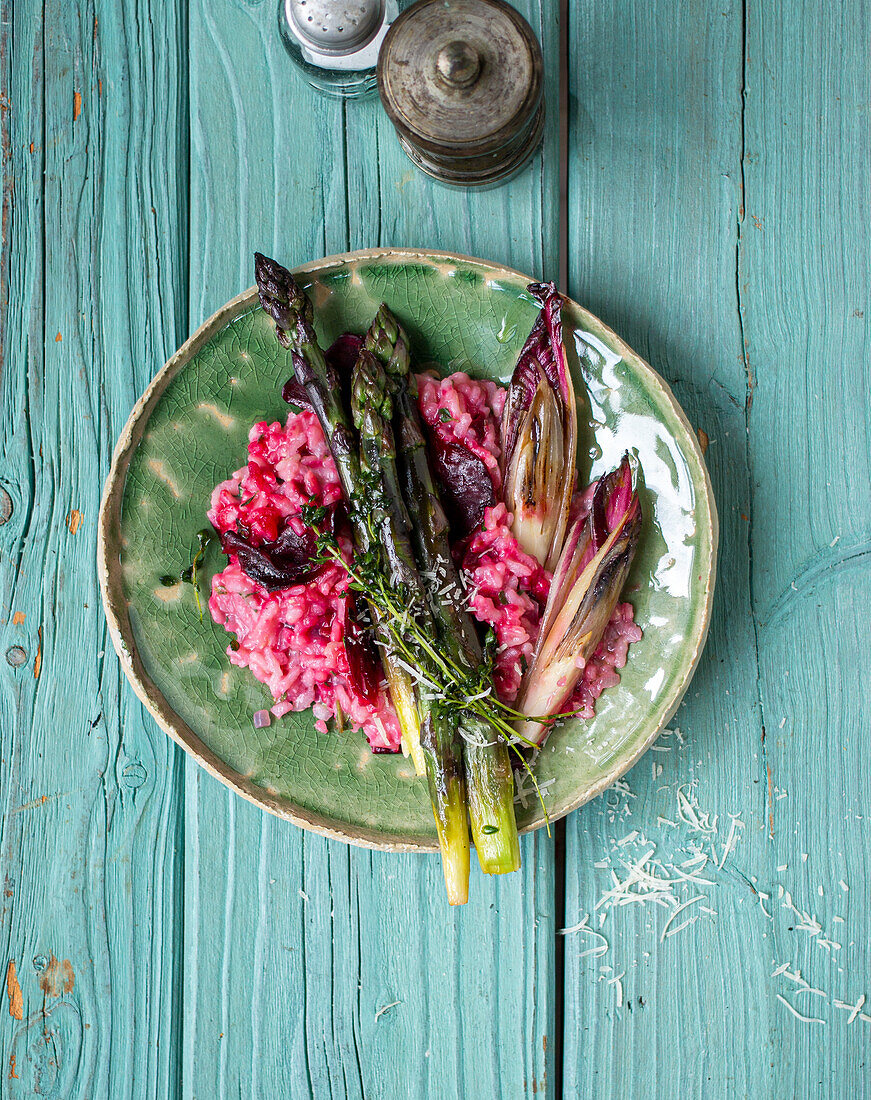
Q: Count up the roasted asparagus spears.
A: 3